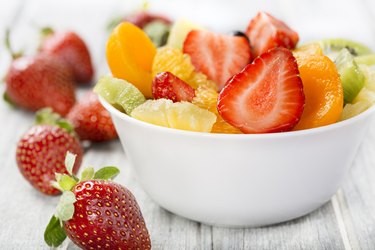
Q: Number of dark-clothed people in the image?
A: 0